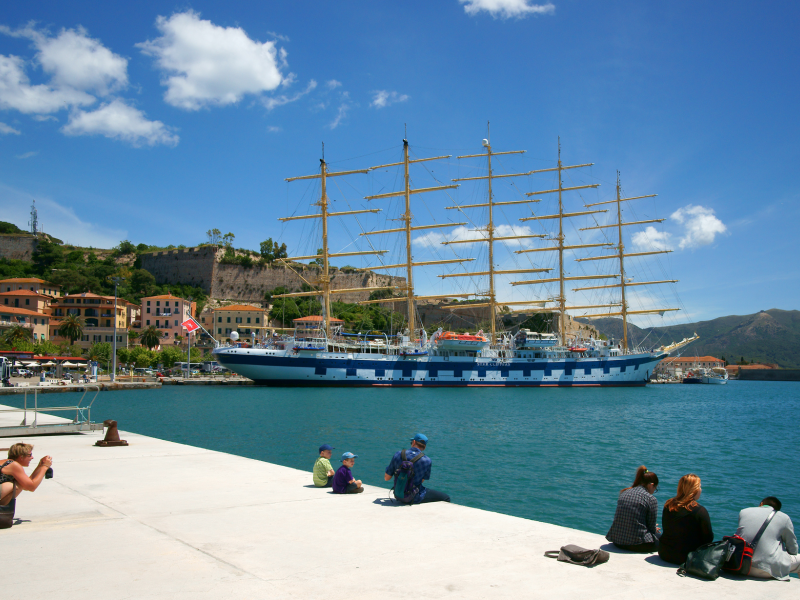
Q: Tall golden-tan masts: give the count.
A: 5